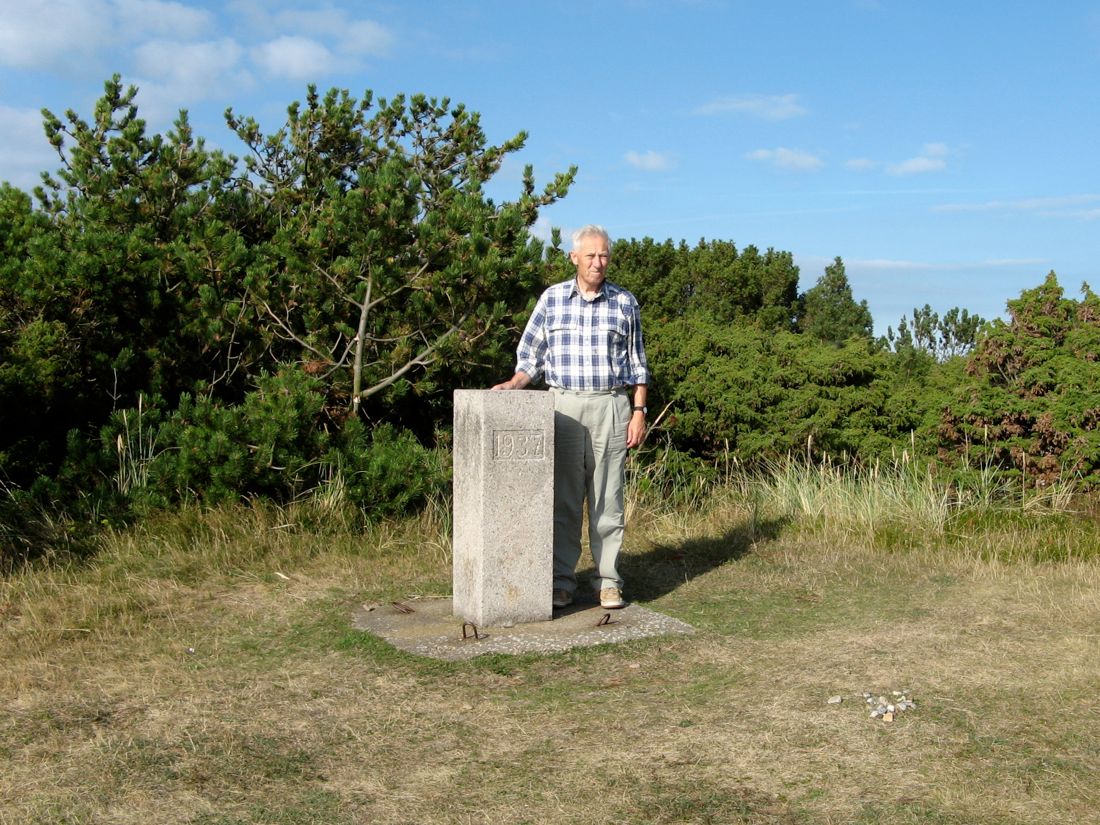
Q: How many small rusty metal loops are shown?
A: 3